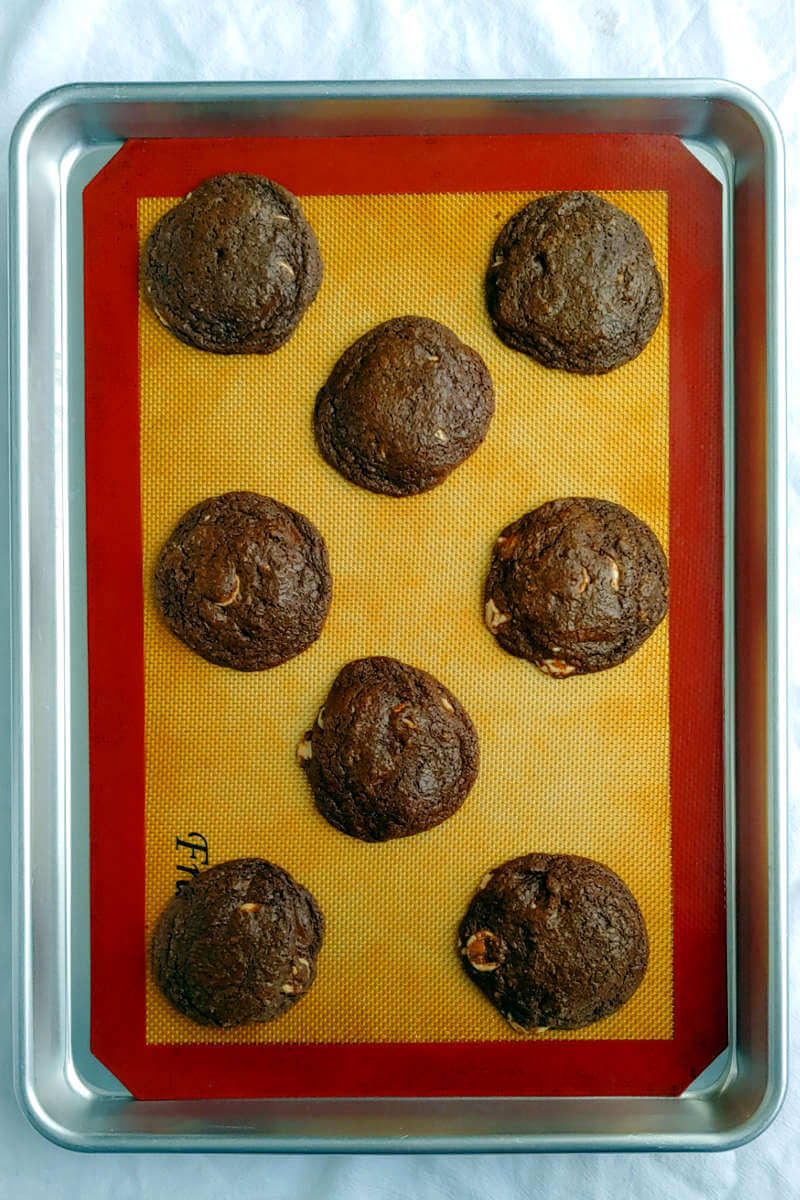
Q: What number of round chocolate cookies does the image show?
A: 8